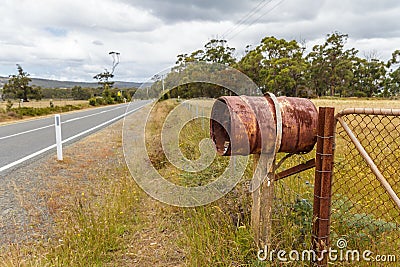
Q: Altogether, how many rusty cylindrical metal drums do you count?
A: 1